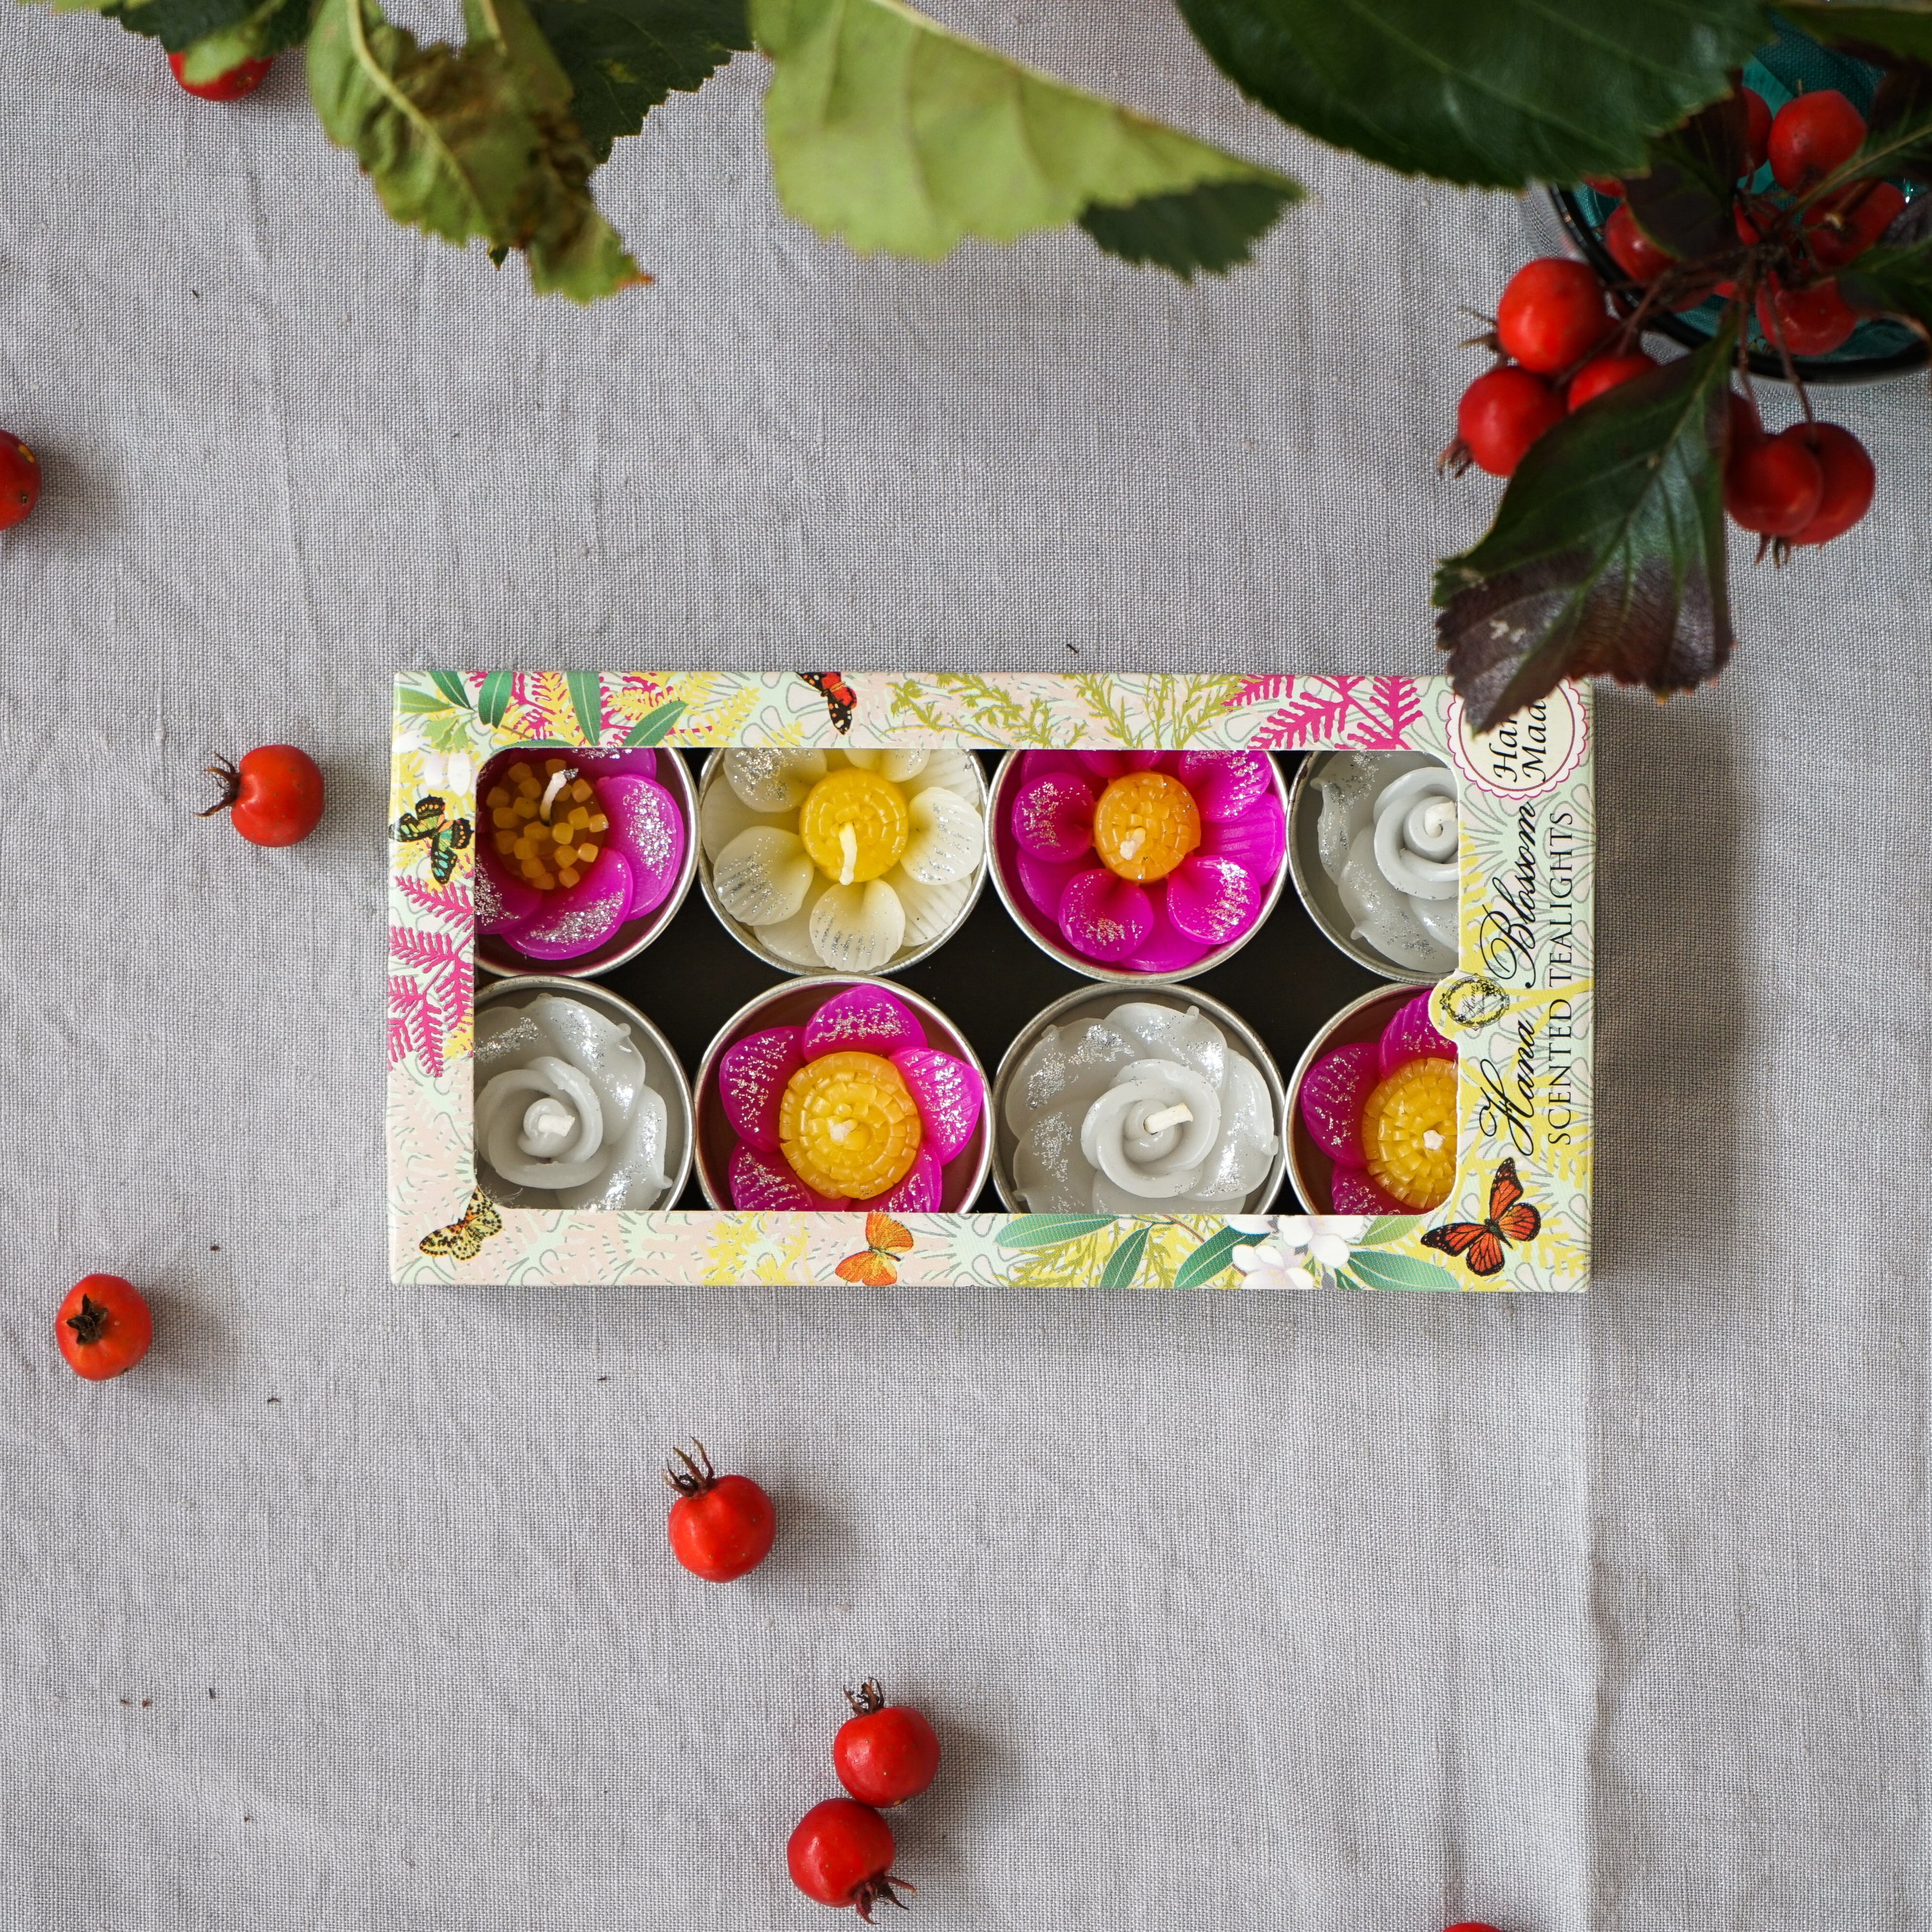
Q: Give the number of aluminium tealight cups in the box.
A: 8